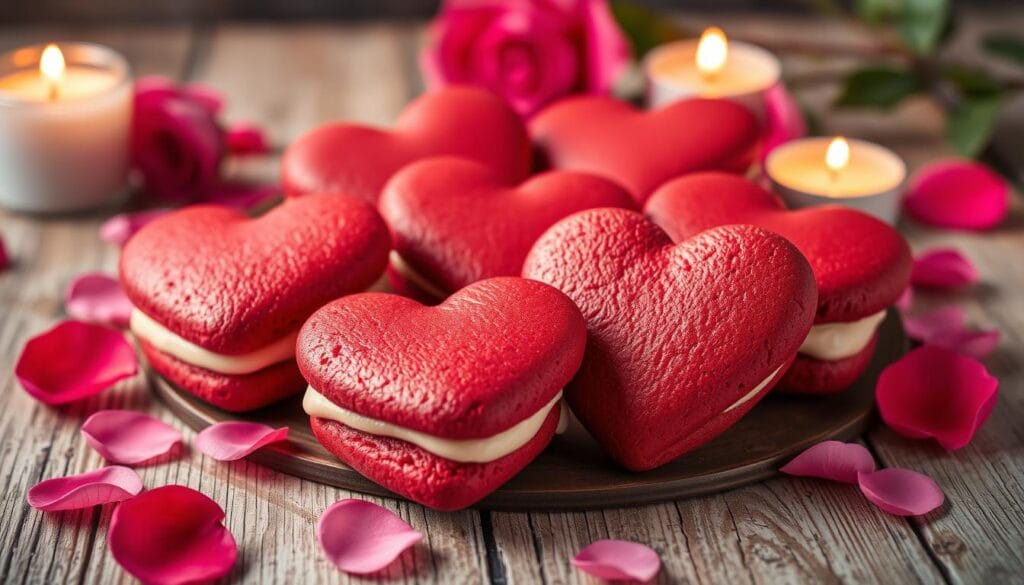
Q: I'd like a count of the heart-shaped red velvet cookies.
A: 7